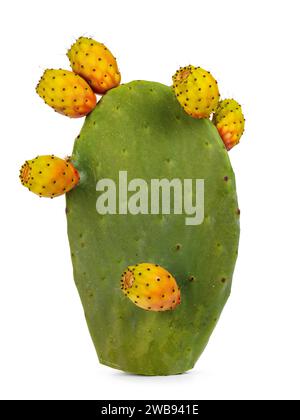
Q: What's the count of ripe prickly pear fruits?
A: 6